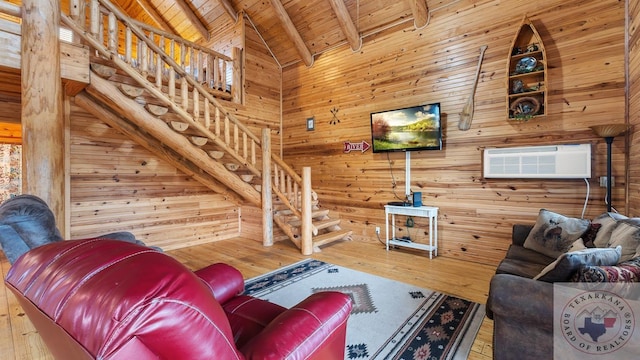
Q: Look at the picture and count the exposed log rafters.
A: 6